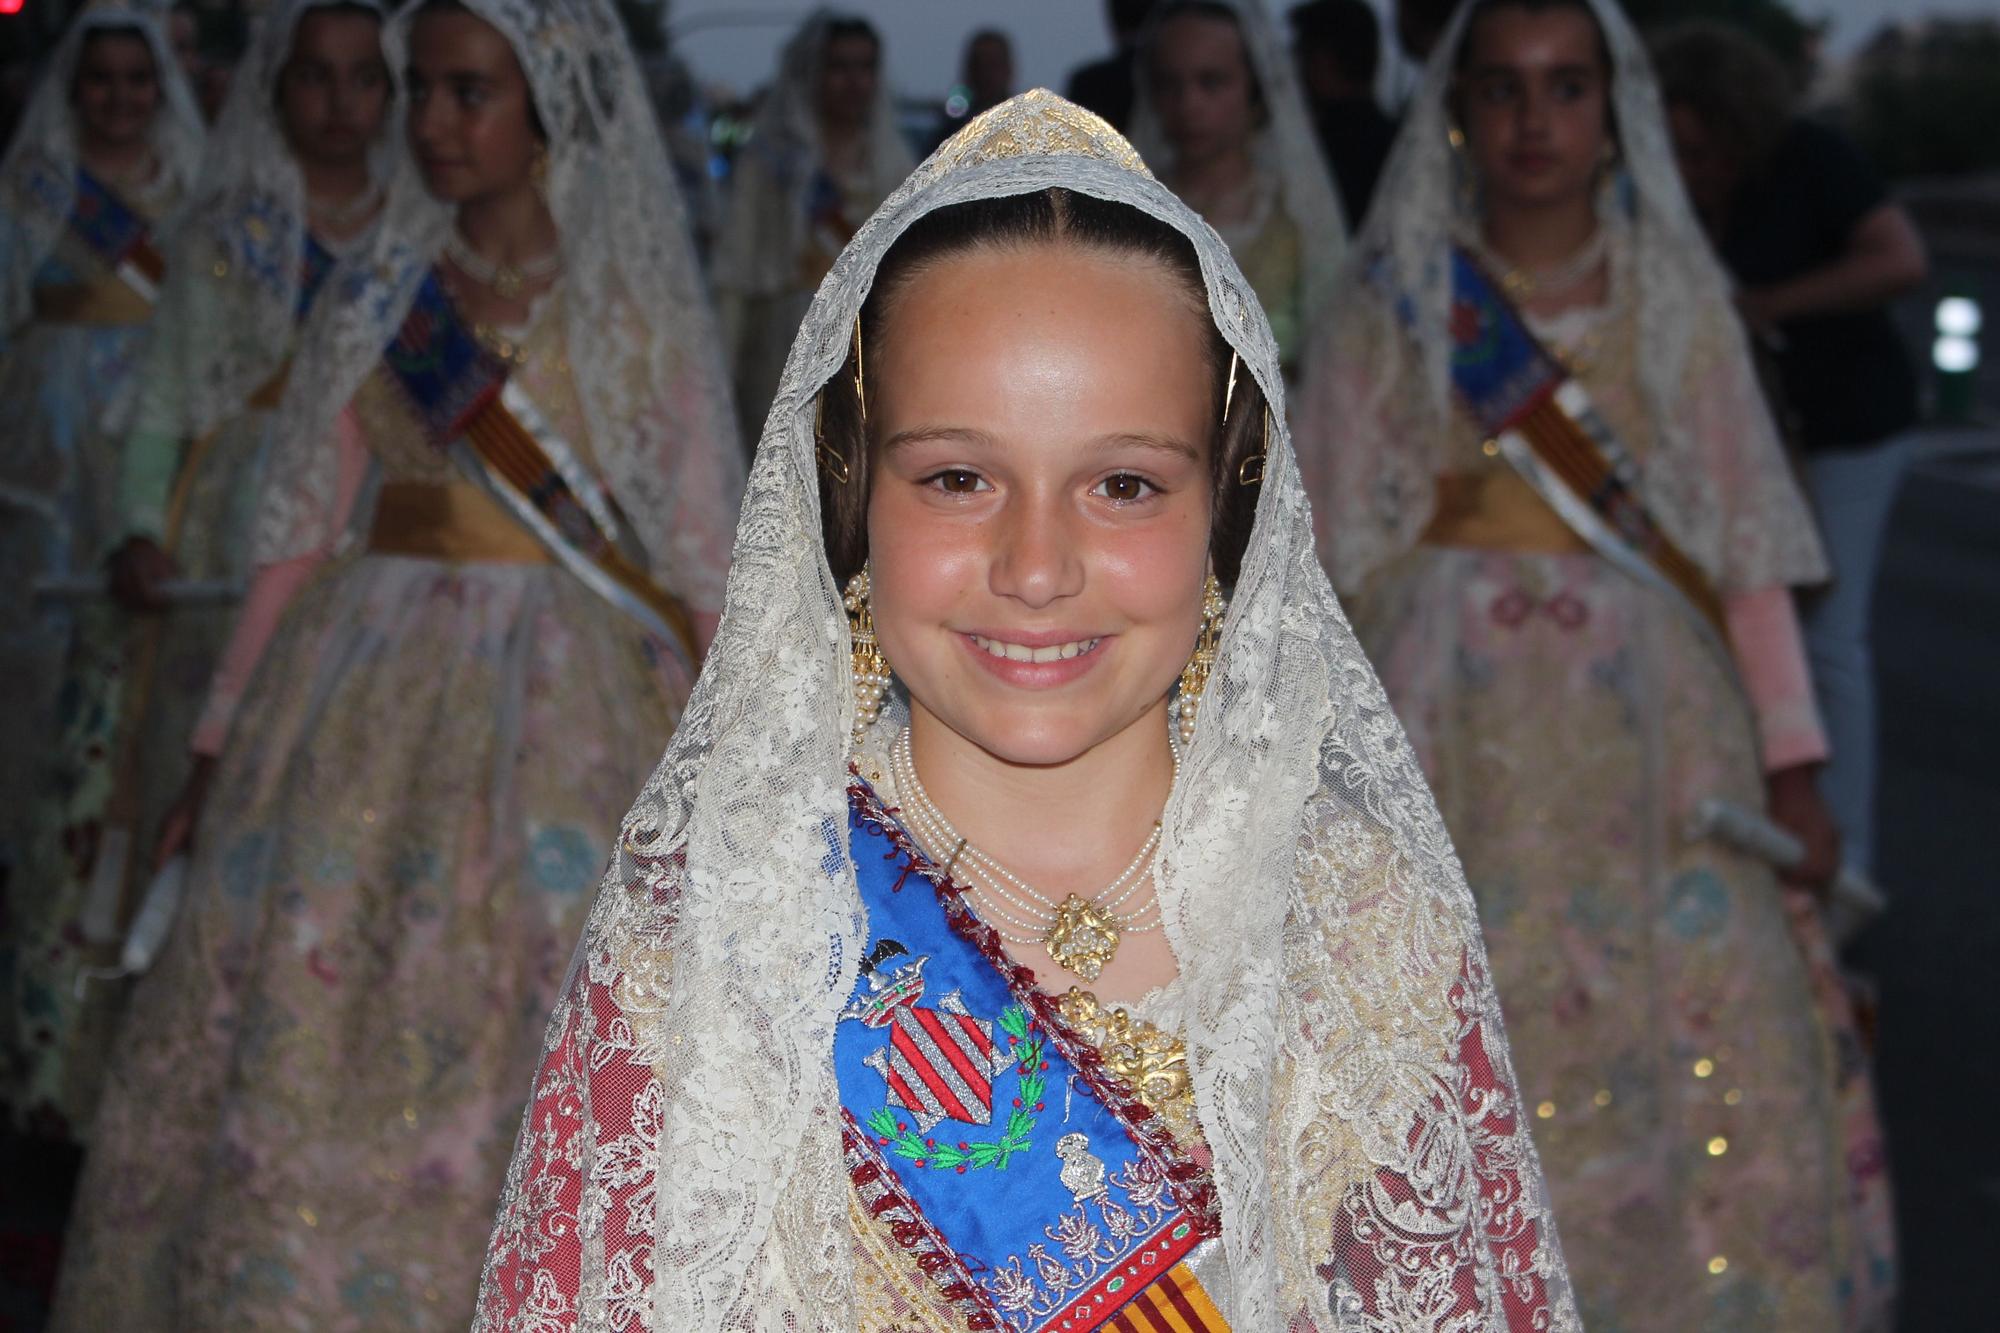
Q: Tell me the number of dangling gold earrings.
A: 5